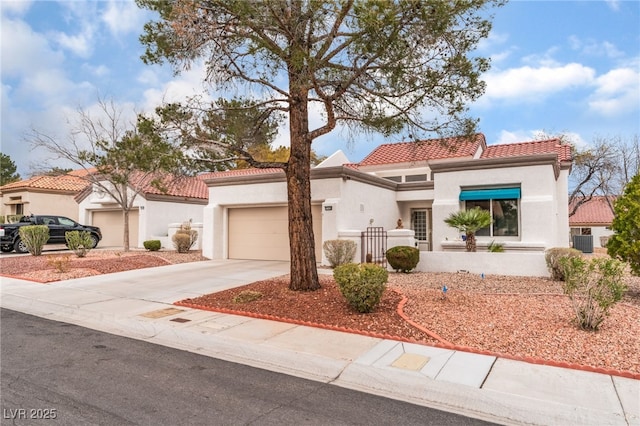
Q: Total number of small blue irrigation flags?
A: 2